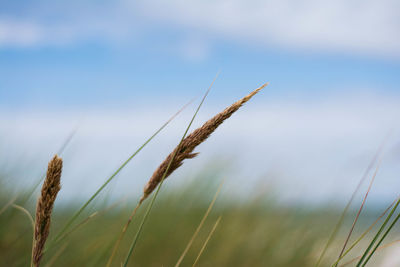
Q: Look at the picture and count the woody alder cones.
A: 0